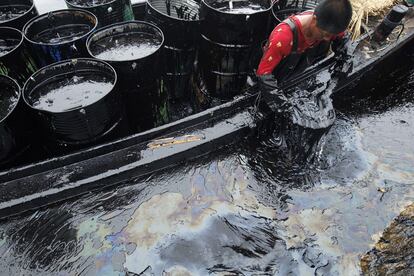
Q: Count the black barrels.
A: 10